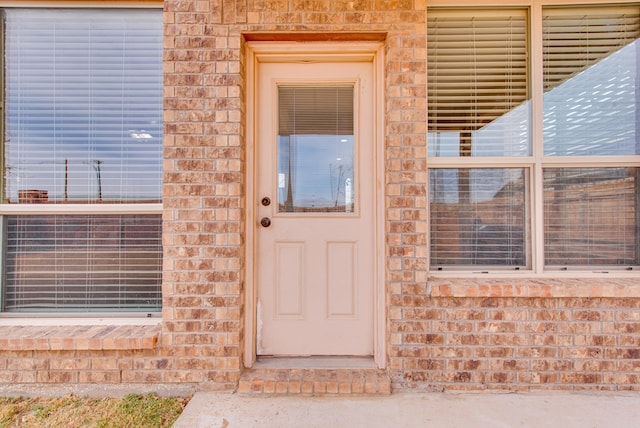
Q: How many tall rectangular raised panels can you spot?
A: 2